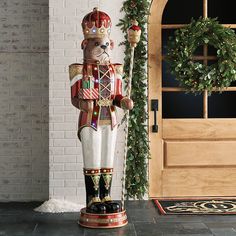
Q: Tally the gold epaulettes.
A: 2